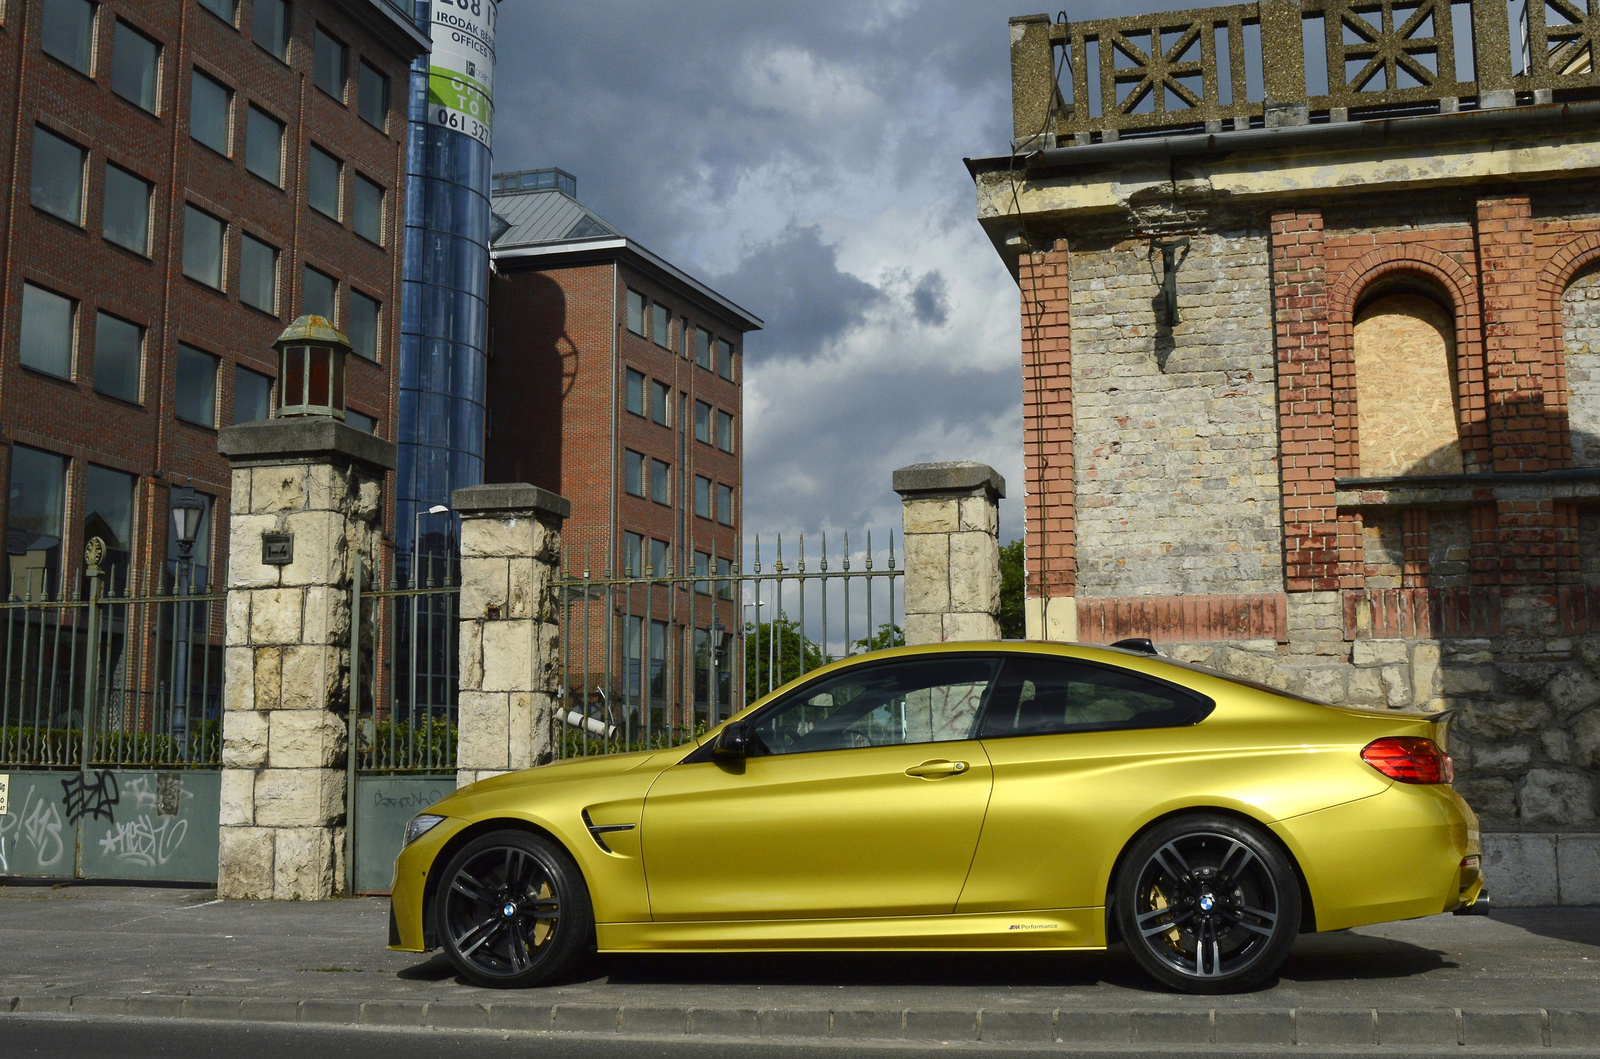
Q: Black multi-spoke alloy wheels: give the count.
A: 2